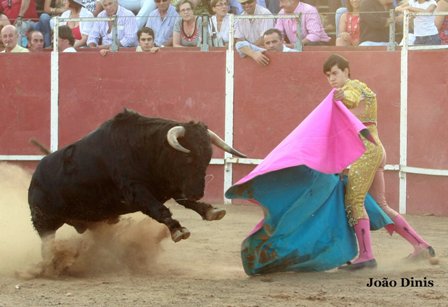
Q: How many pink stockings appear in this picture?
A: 2